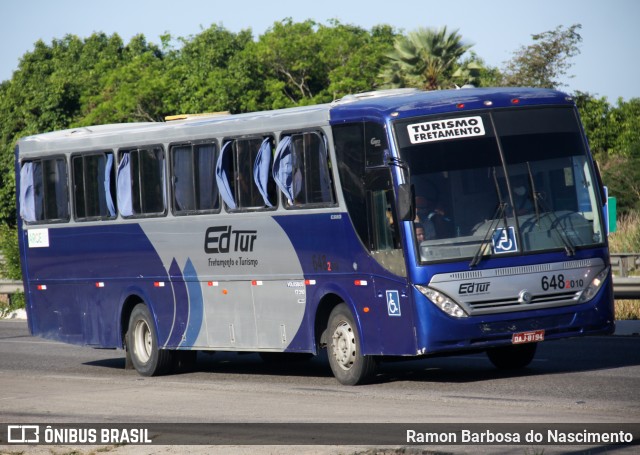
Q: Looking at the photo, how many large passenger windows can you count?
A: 6